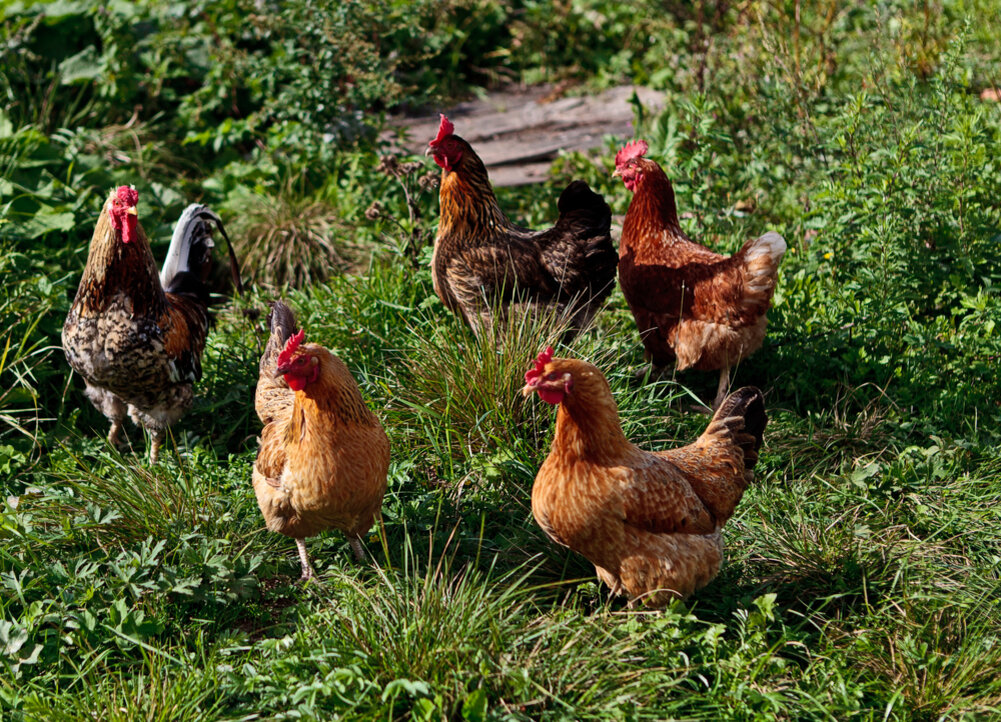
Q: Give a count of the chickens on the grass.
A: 5